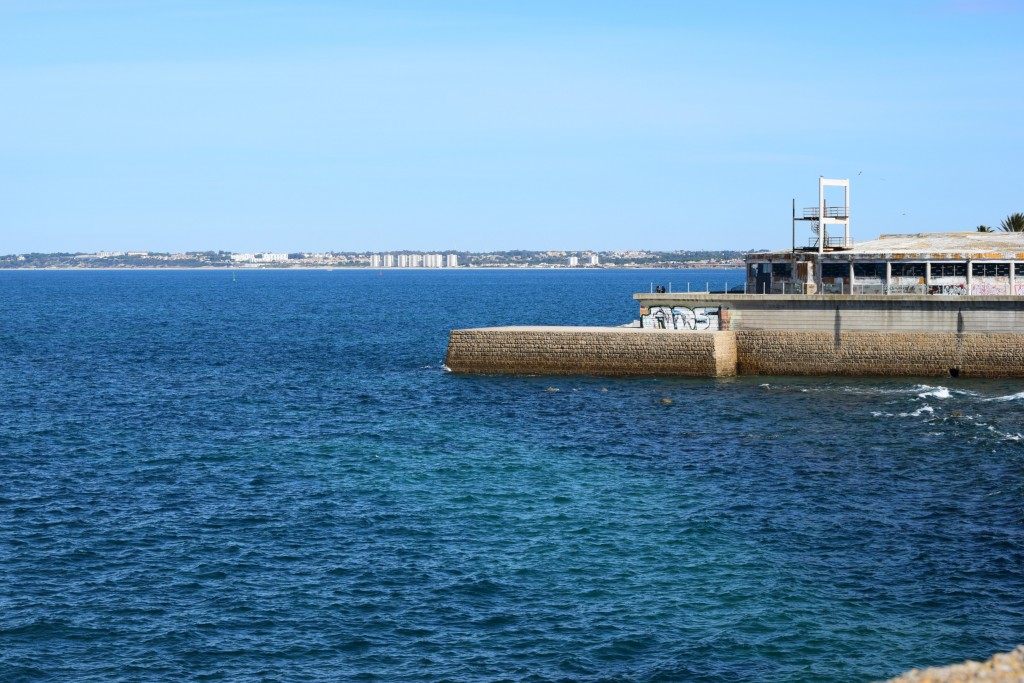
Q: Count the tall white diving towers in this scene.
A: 1